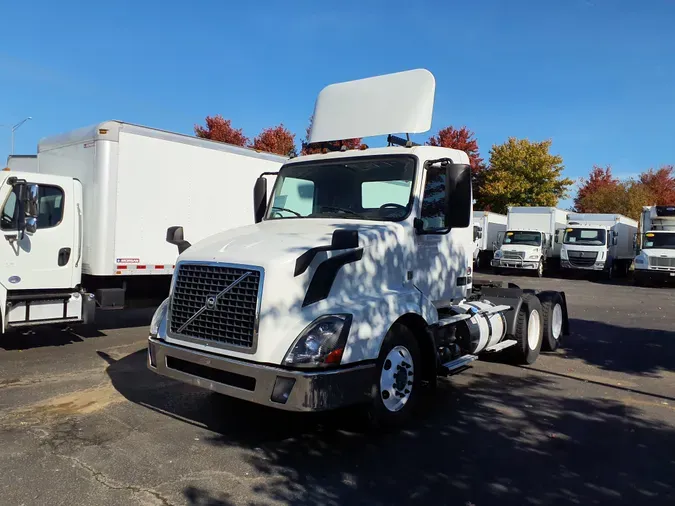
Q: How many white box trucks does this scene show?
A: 5